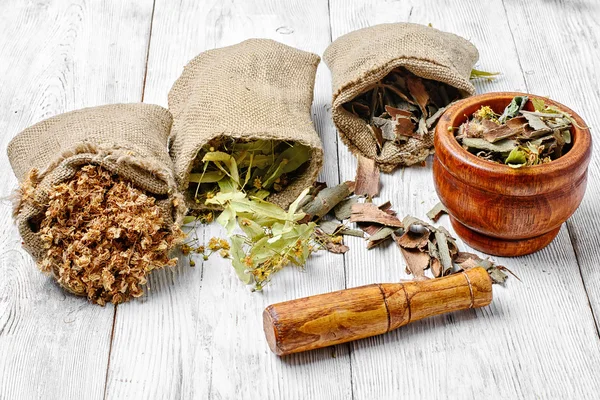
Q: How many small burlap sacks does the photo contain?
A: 3